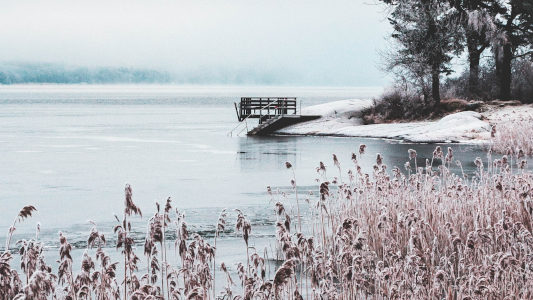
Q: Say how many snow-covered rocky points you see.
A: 1